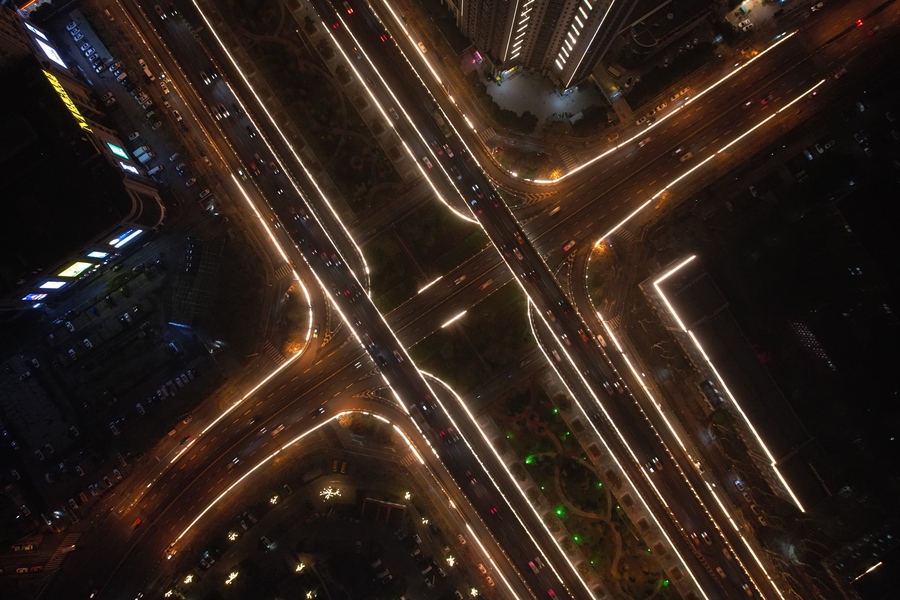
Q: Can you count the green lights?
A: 13